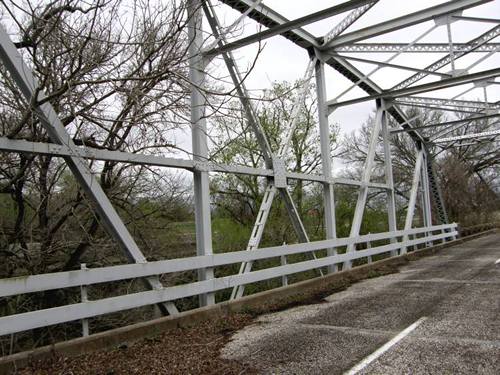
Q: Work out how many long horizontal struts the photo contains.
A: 3